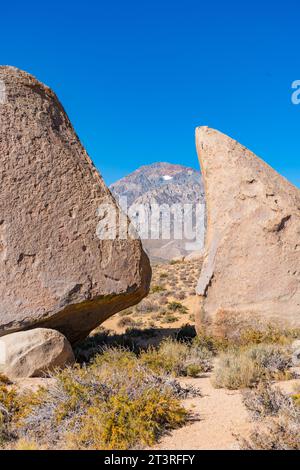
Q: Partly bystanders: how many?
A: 0